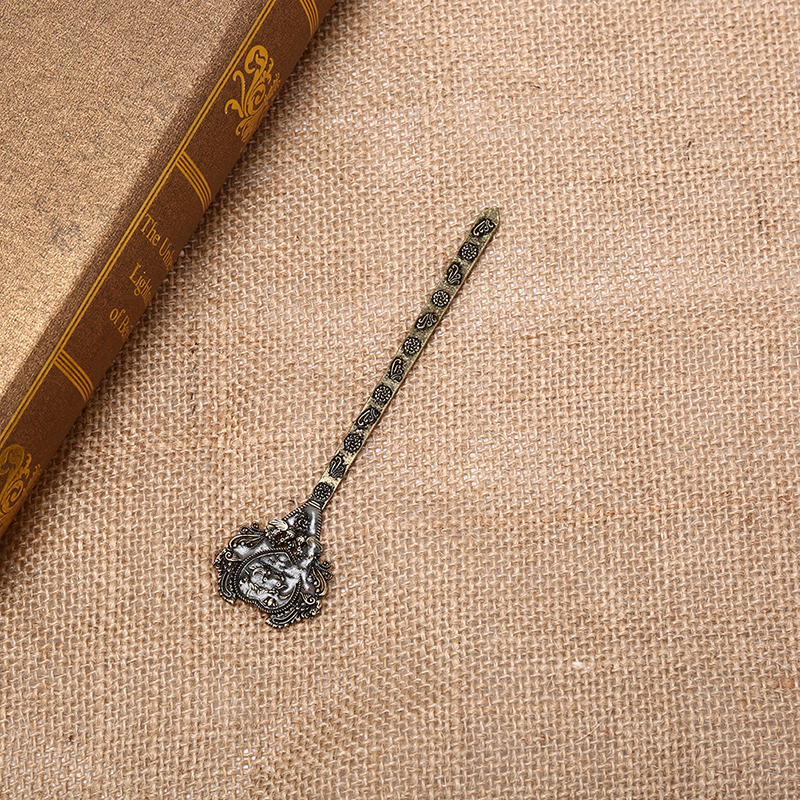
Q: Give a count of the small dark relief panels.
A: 12